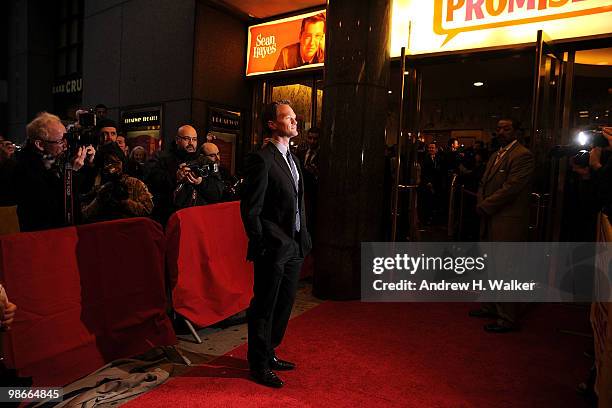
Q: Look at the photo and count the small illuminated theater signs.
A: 2